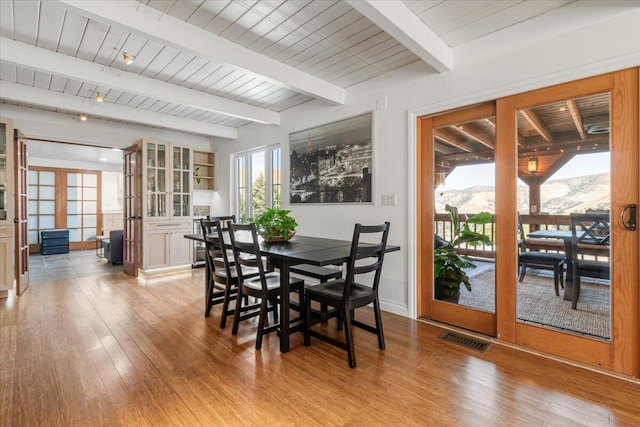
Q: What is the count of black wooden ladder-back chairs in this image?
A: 4